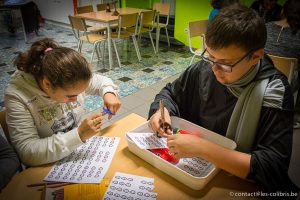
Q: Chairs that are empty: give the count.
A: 7